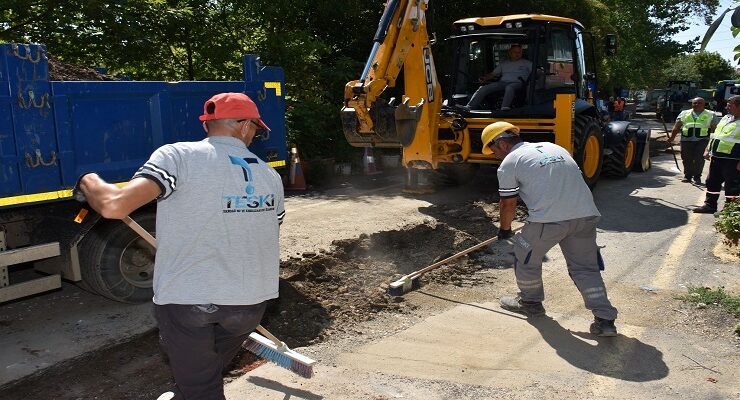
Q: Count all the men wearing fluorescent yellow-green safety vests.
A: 2